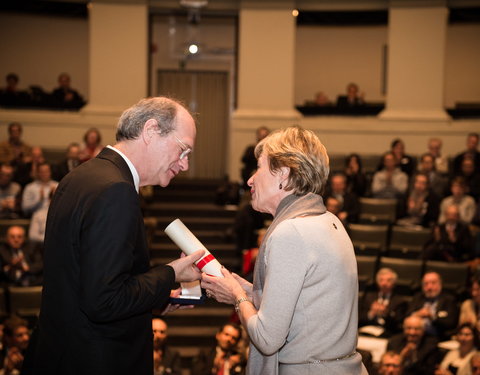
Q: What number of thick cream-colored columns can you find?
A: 3